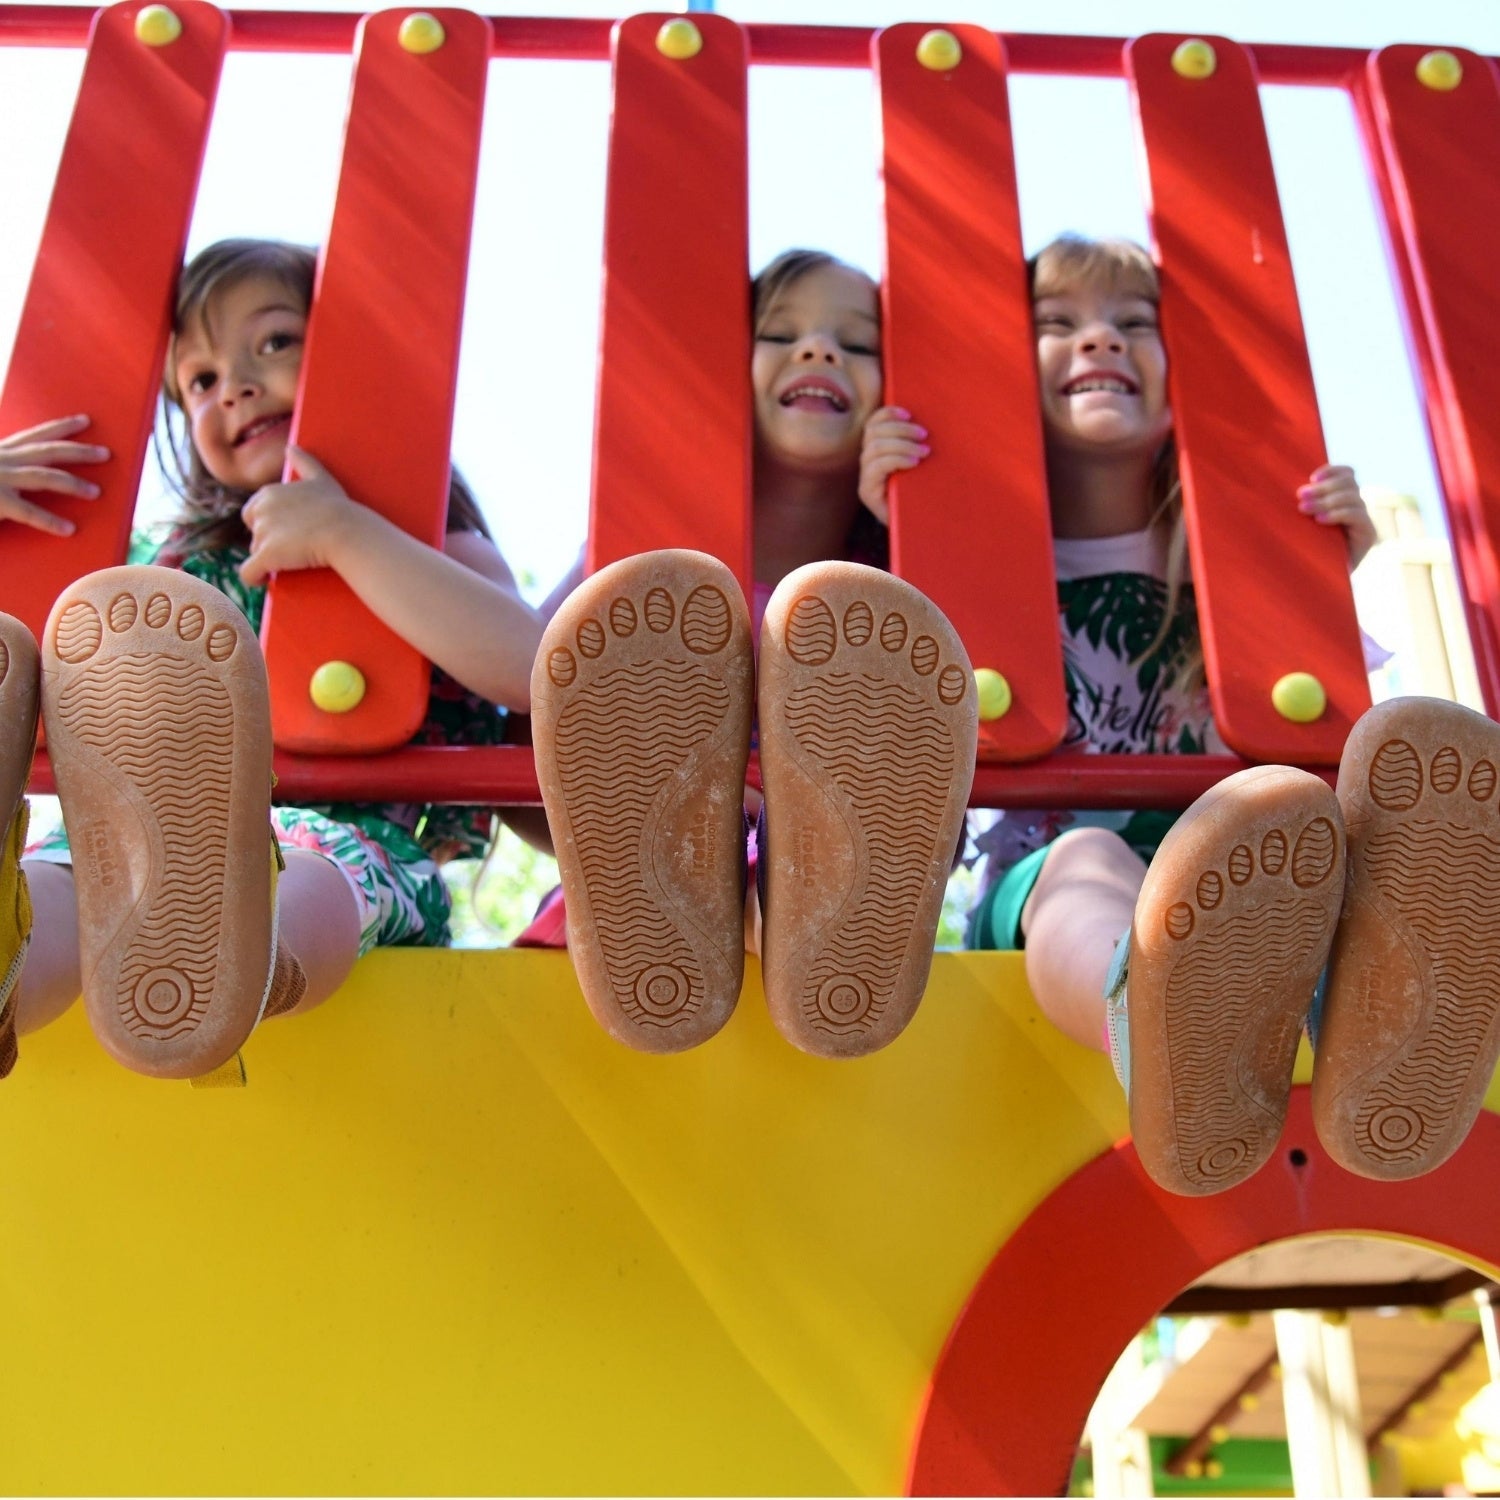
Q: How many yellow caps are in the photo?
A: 9